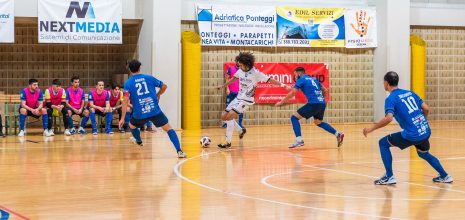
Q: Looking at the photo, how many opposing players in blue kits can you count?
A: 3